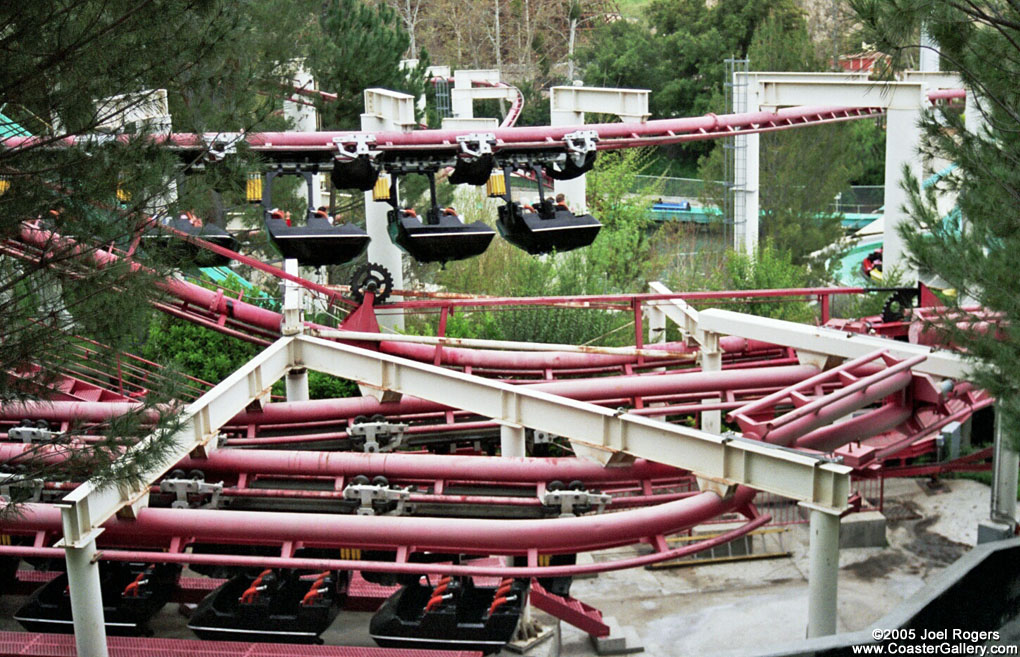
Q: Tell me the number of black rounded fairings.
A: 3